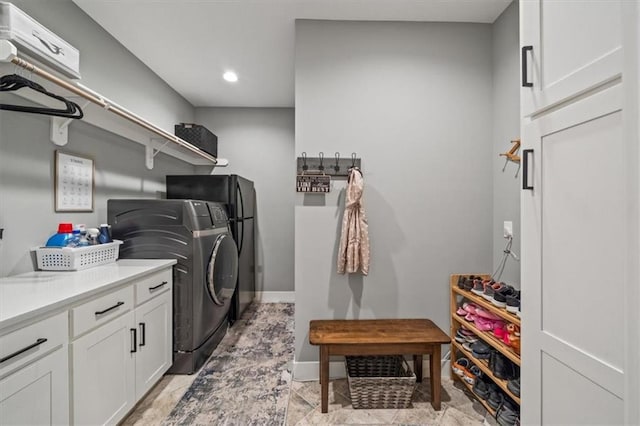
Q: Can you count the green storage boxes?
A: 0